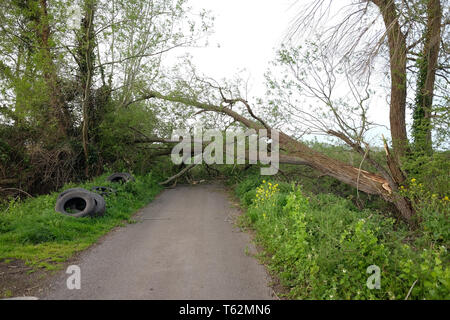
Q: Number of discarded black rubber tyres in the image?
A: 4